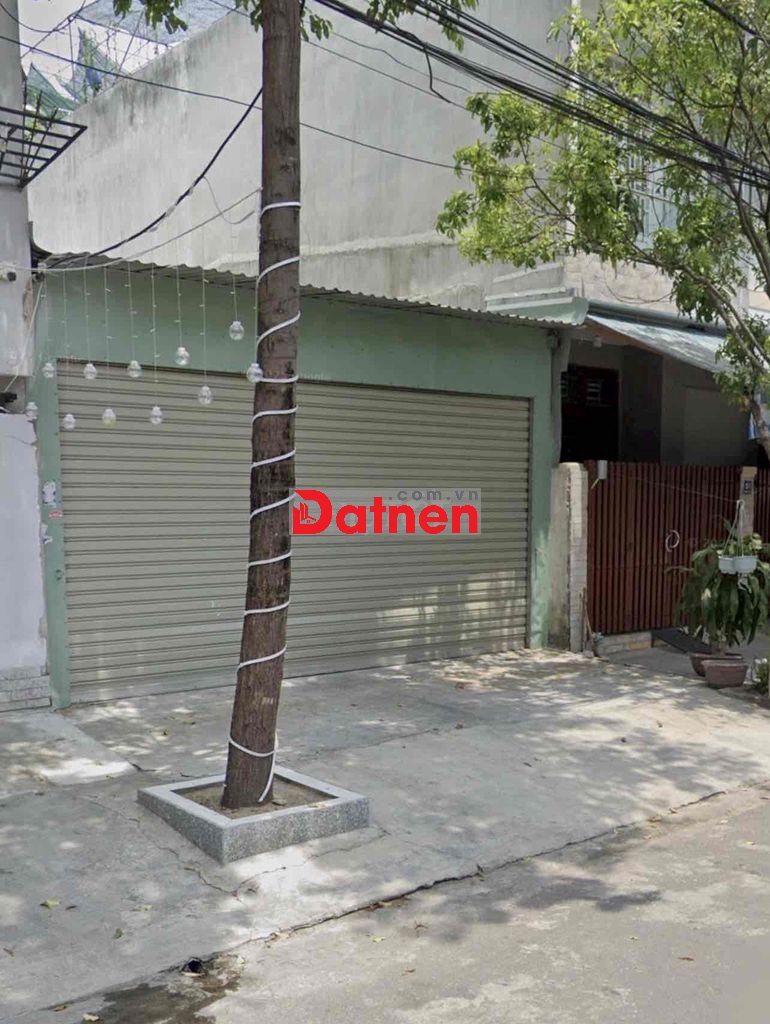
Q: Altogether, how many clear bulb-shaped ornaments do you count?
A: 11